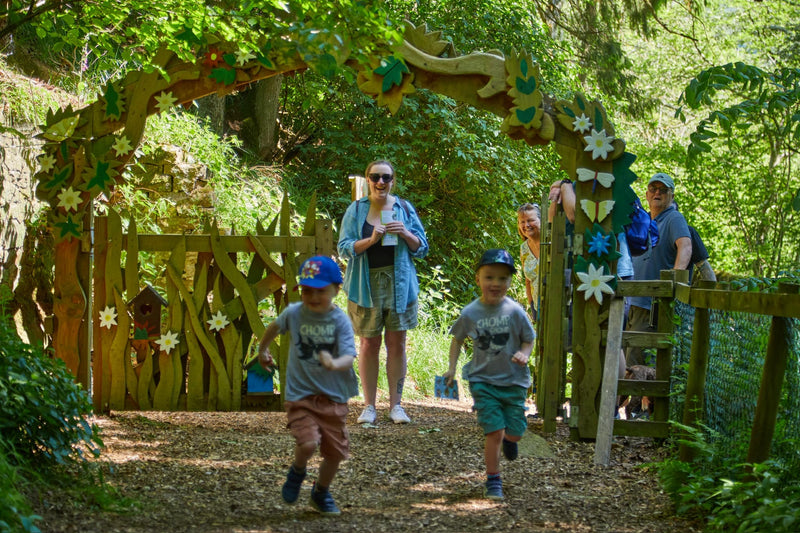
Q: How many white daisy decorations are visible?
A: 11